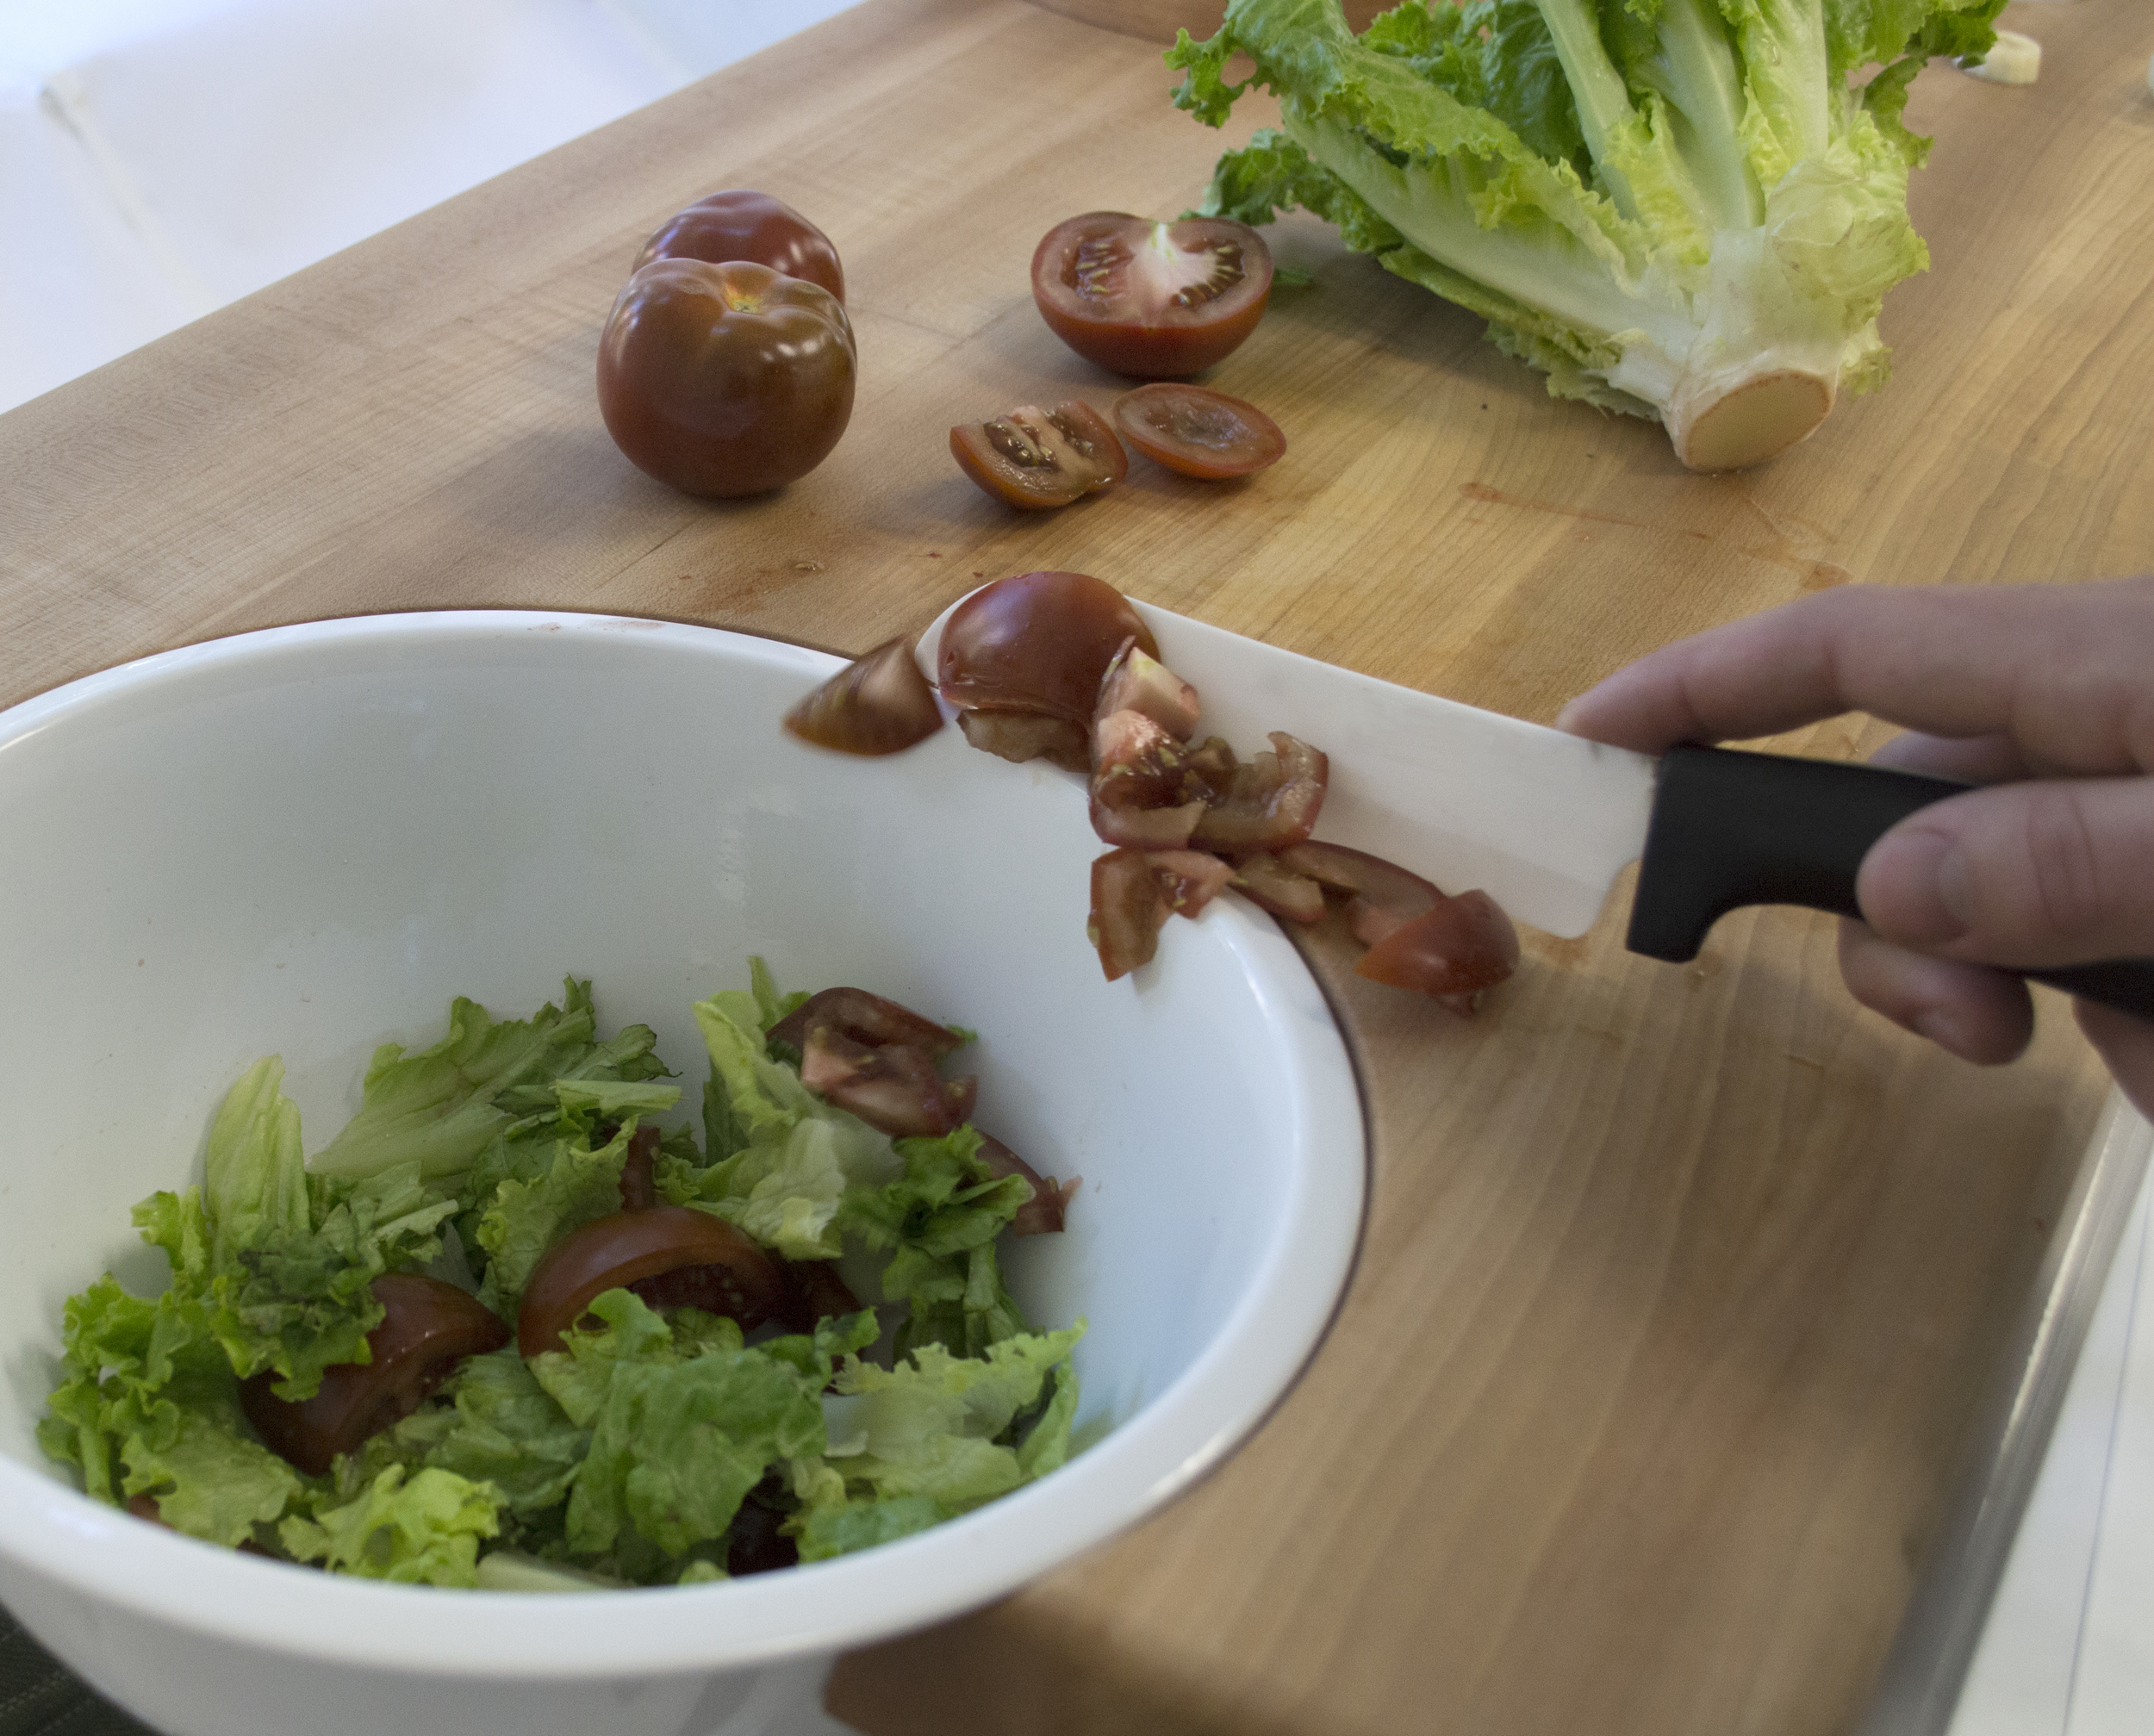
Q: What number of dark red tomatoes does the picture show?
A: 2